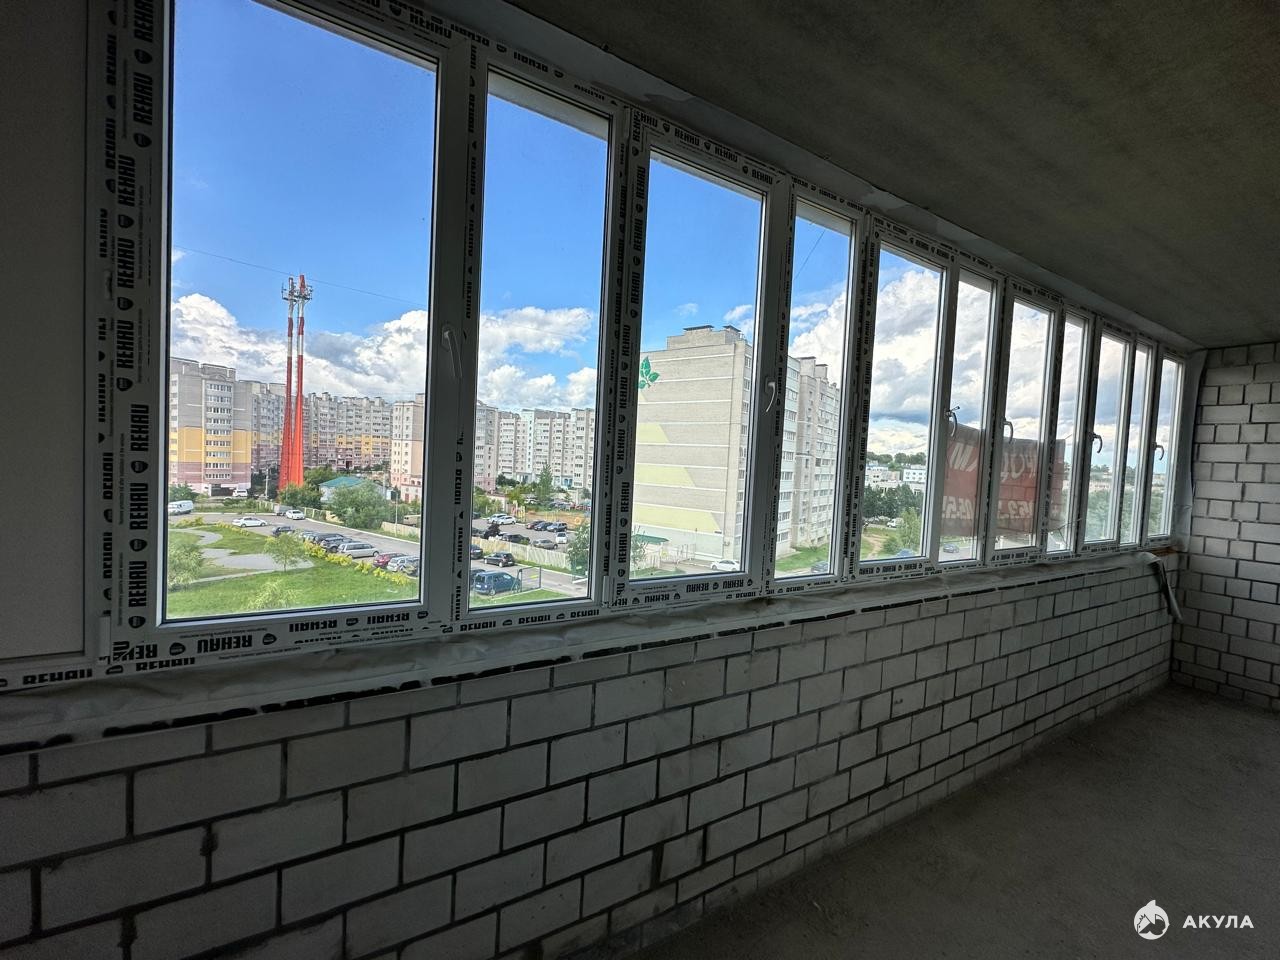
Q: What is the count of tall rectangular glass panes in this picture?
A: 11